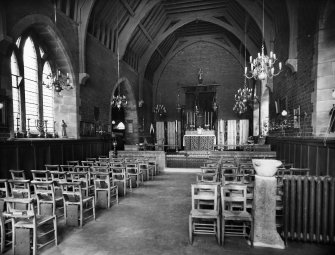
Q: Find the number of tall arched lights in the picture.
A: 3